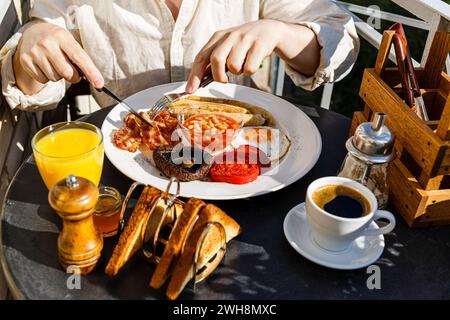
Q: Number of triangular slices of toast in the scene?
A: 3